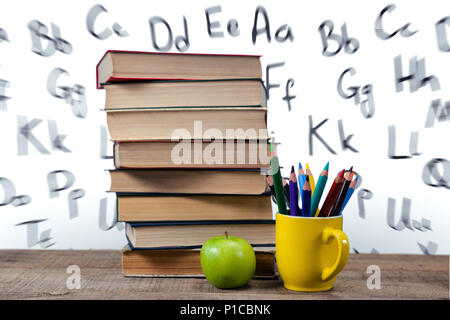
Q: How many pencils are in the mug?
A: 12